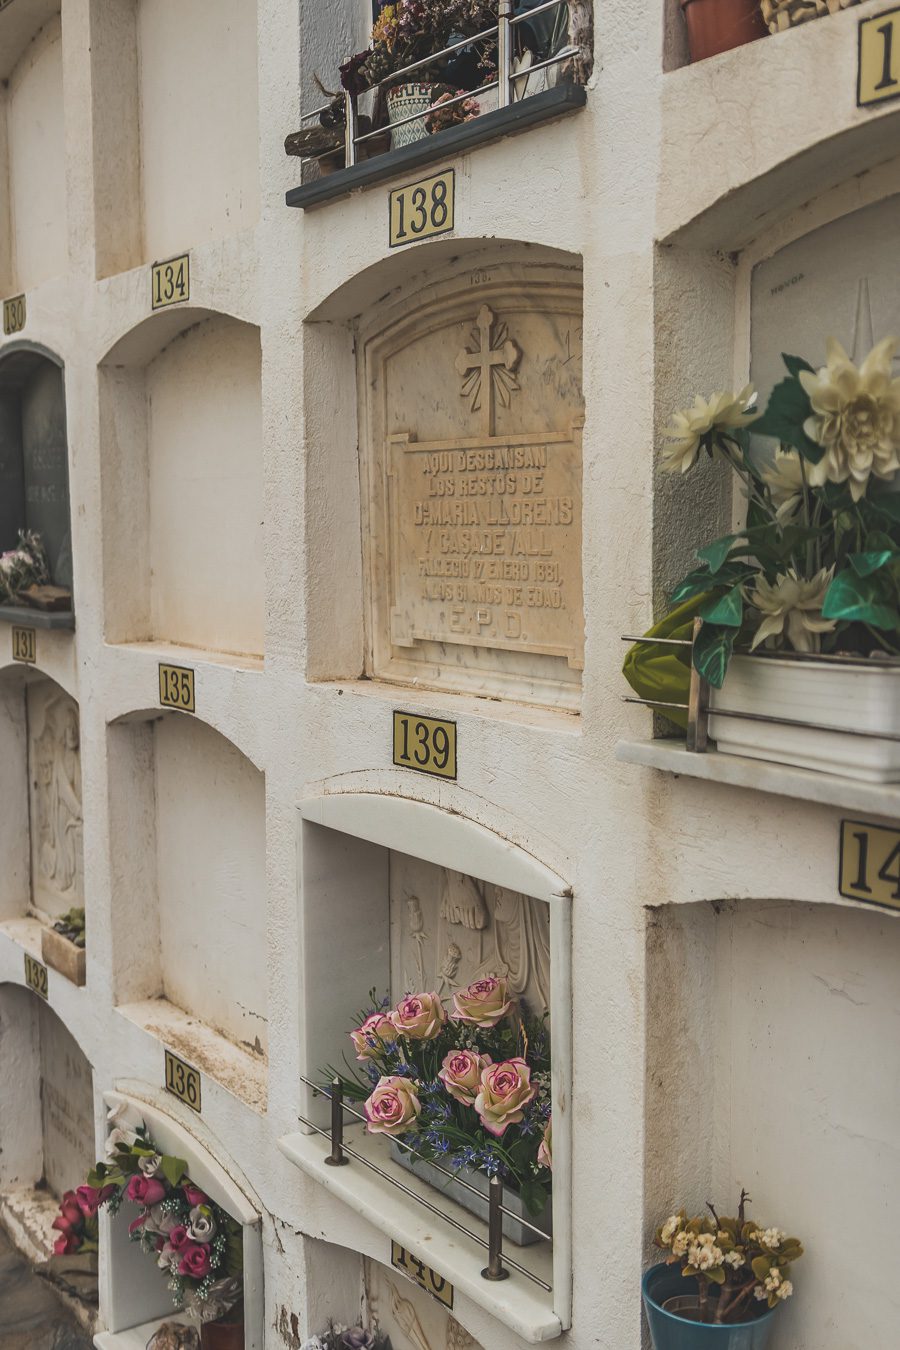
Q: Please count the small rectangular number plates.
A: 11